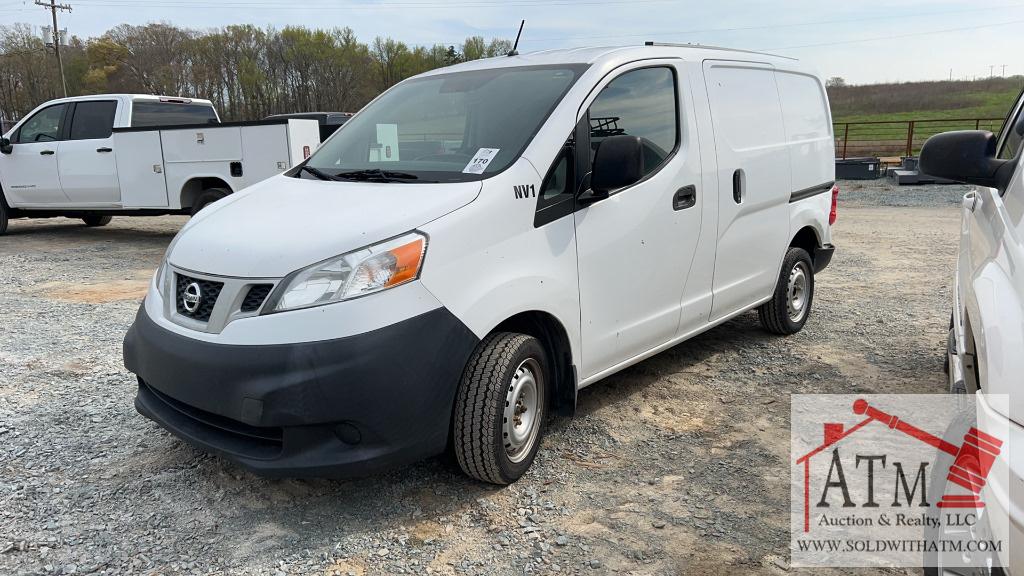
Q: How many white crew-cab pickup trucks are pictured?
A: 1